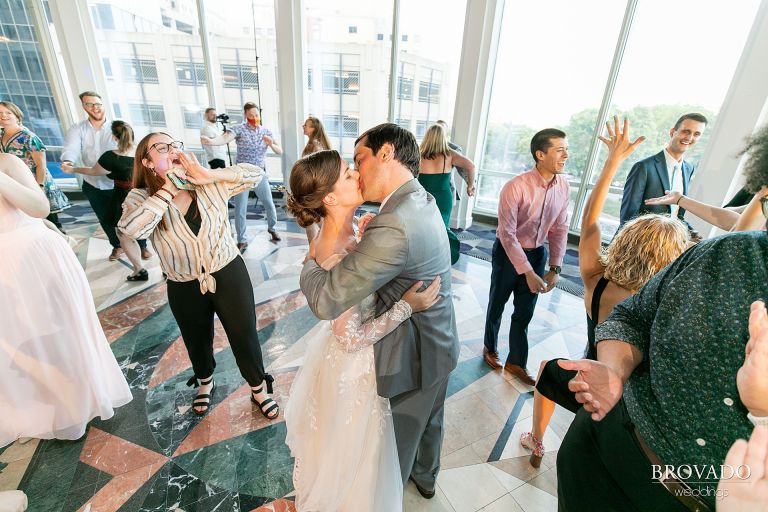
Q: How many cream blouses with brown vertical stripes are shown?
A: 1